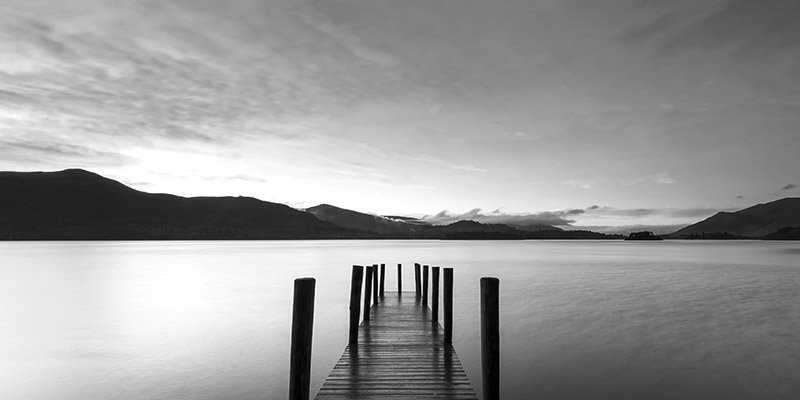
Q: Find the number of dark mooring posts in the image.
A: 11